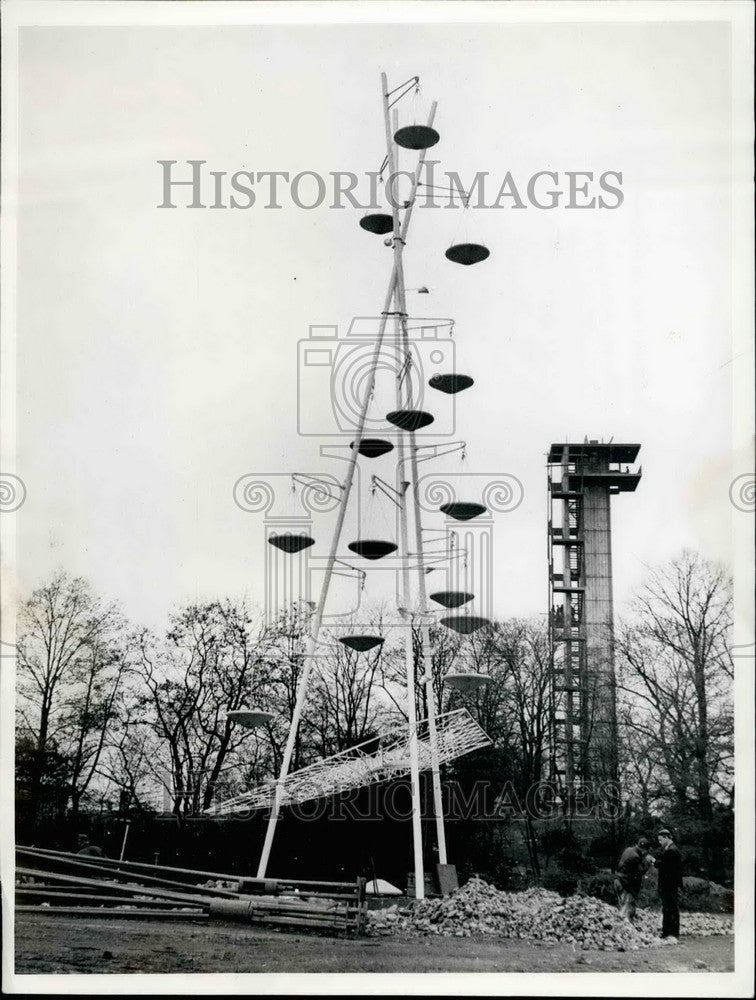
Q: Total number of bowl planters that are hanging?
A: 14